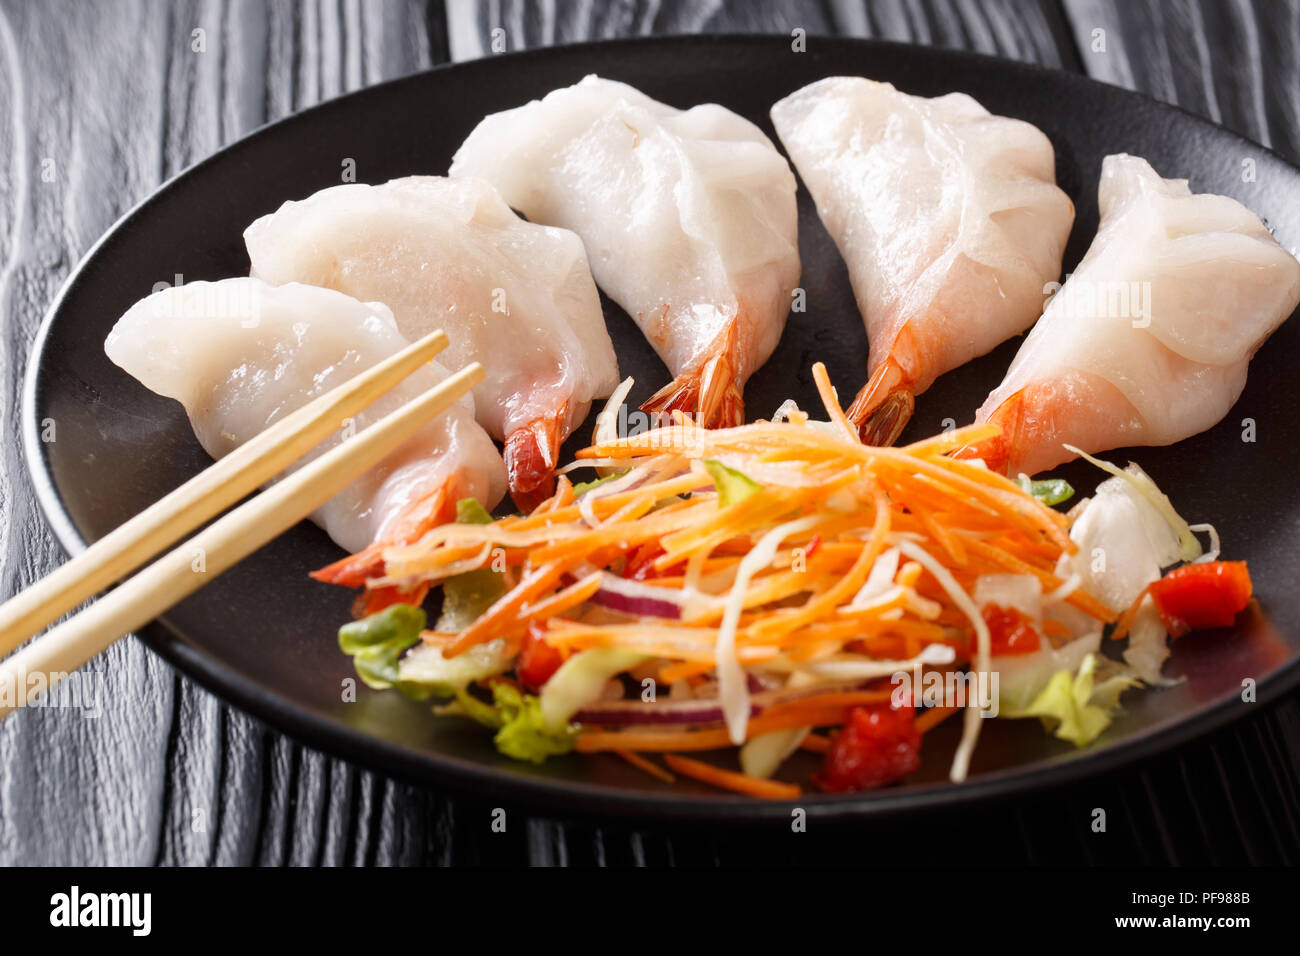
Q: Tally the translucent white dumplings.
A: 5